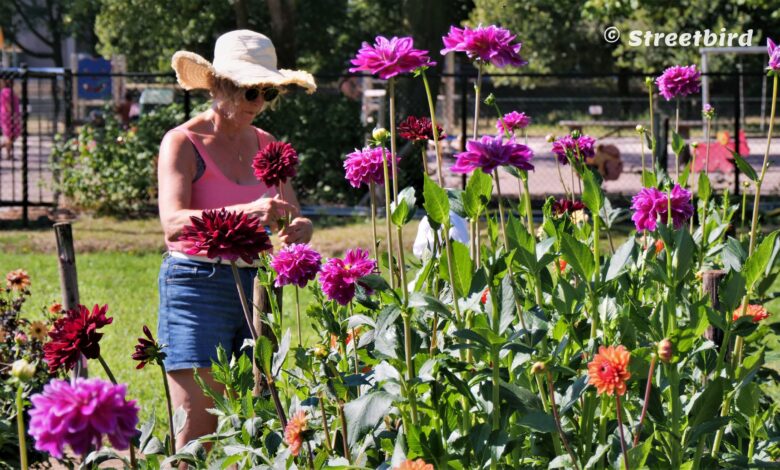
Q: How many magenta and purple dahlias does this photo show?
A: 12